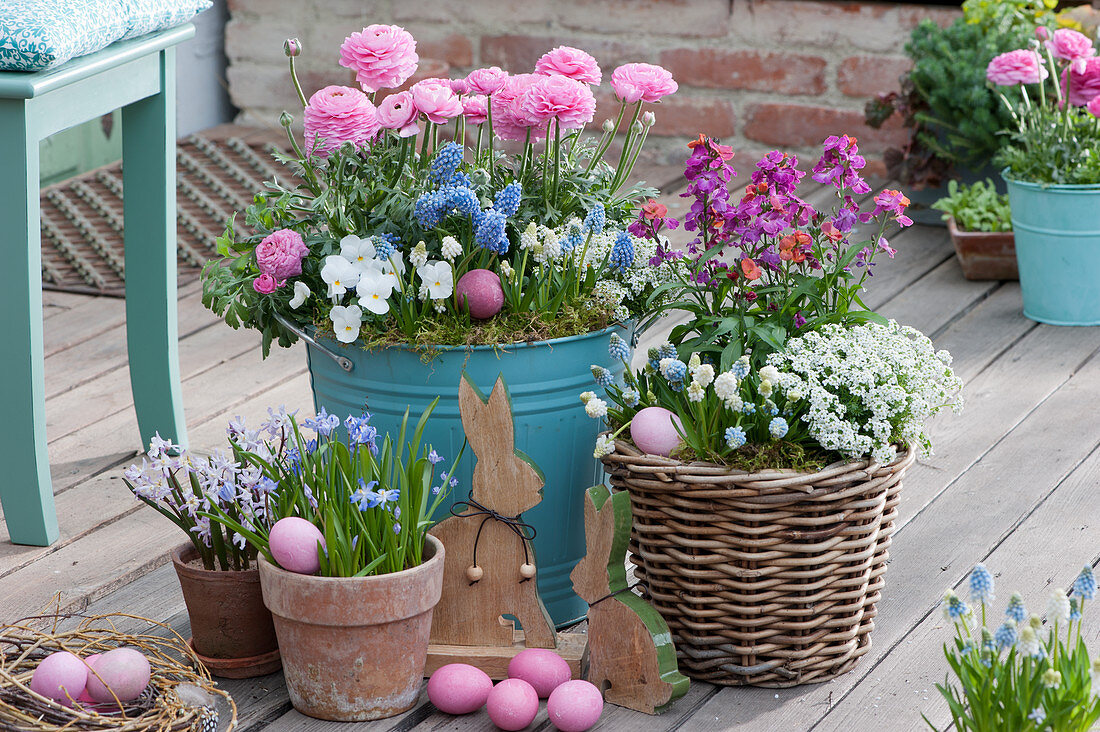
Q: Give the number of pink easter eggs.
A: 10